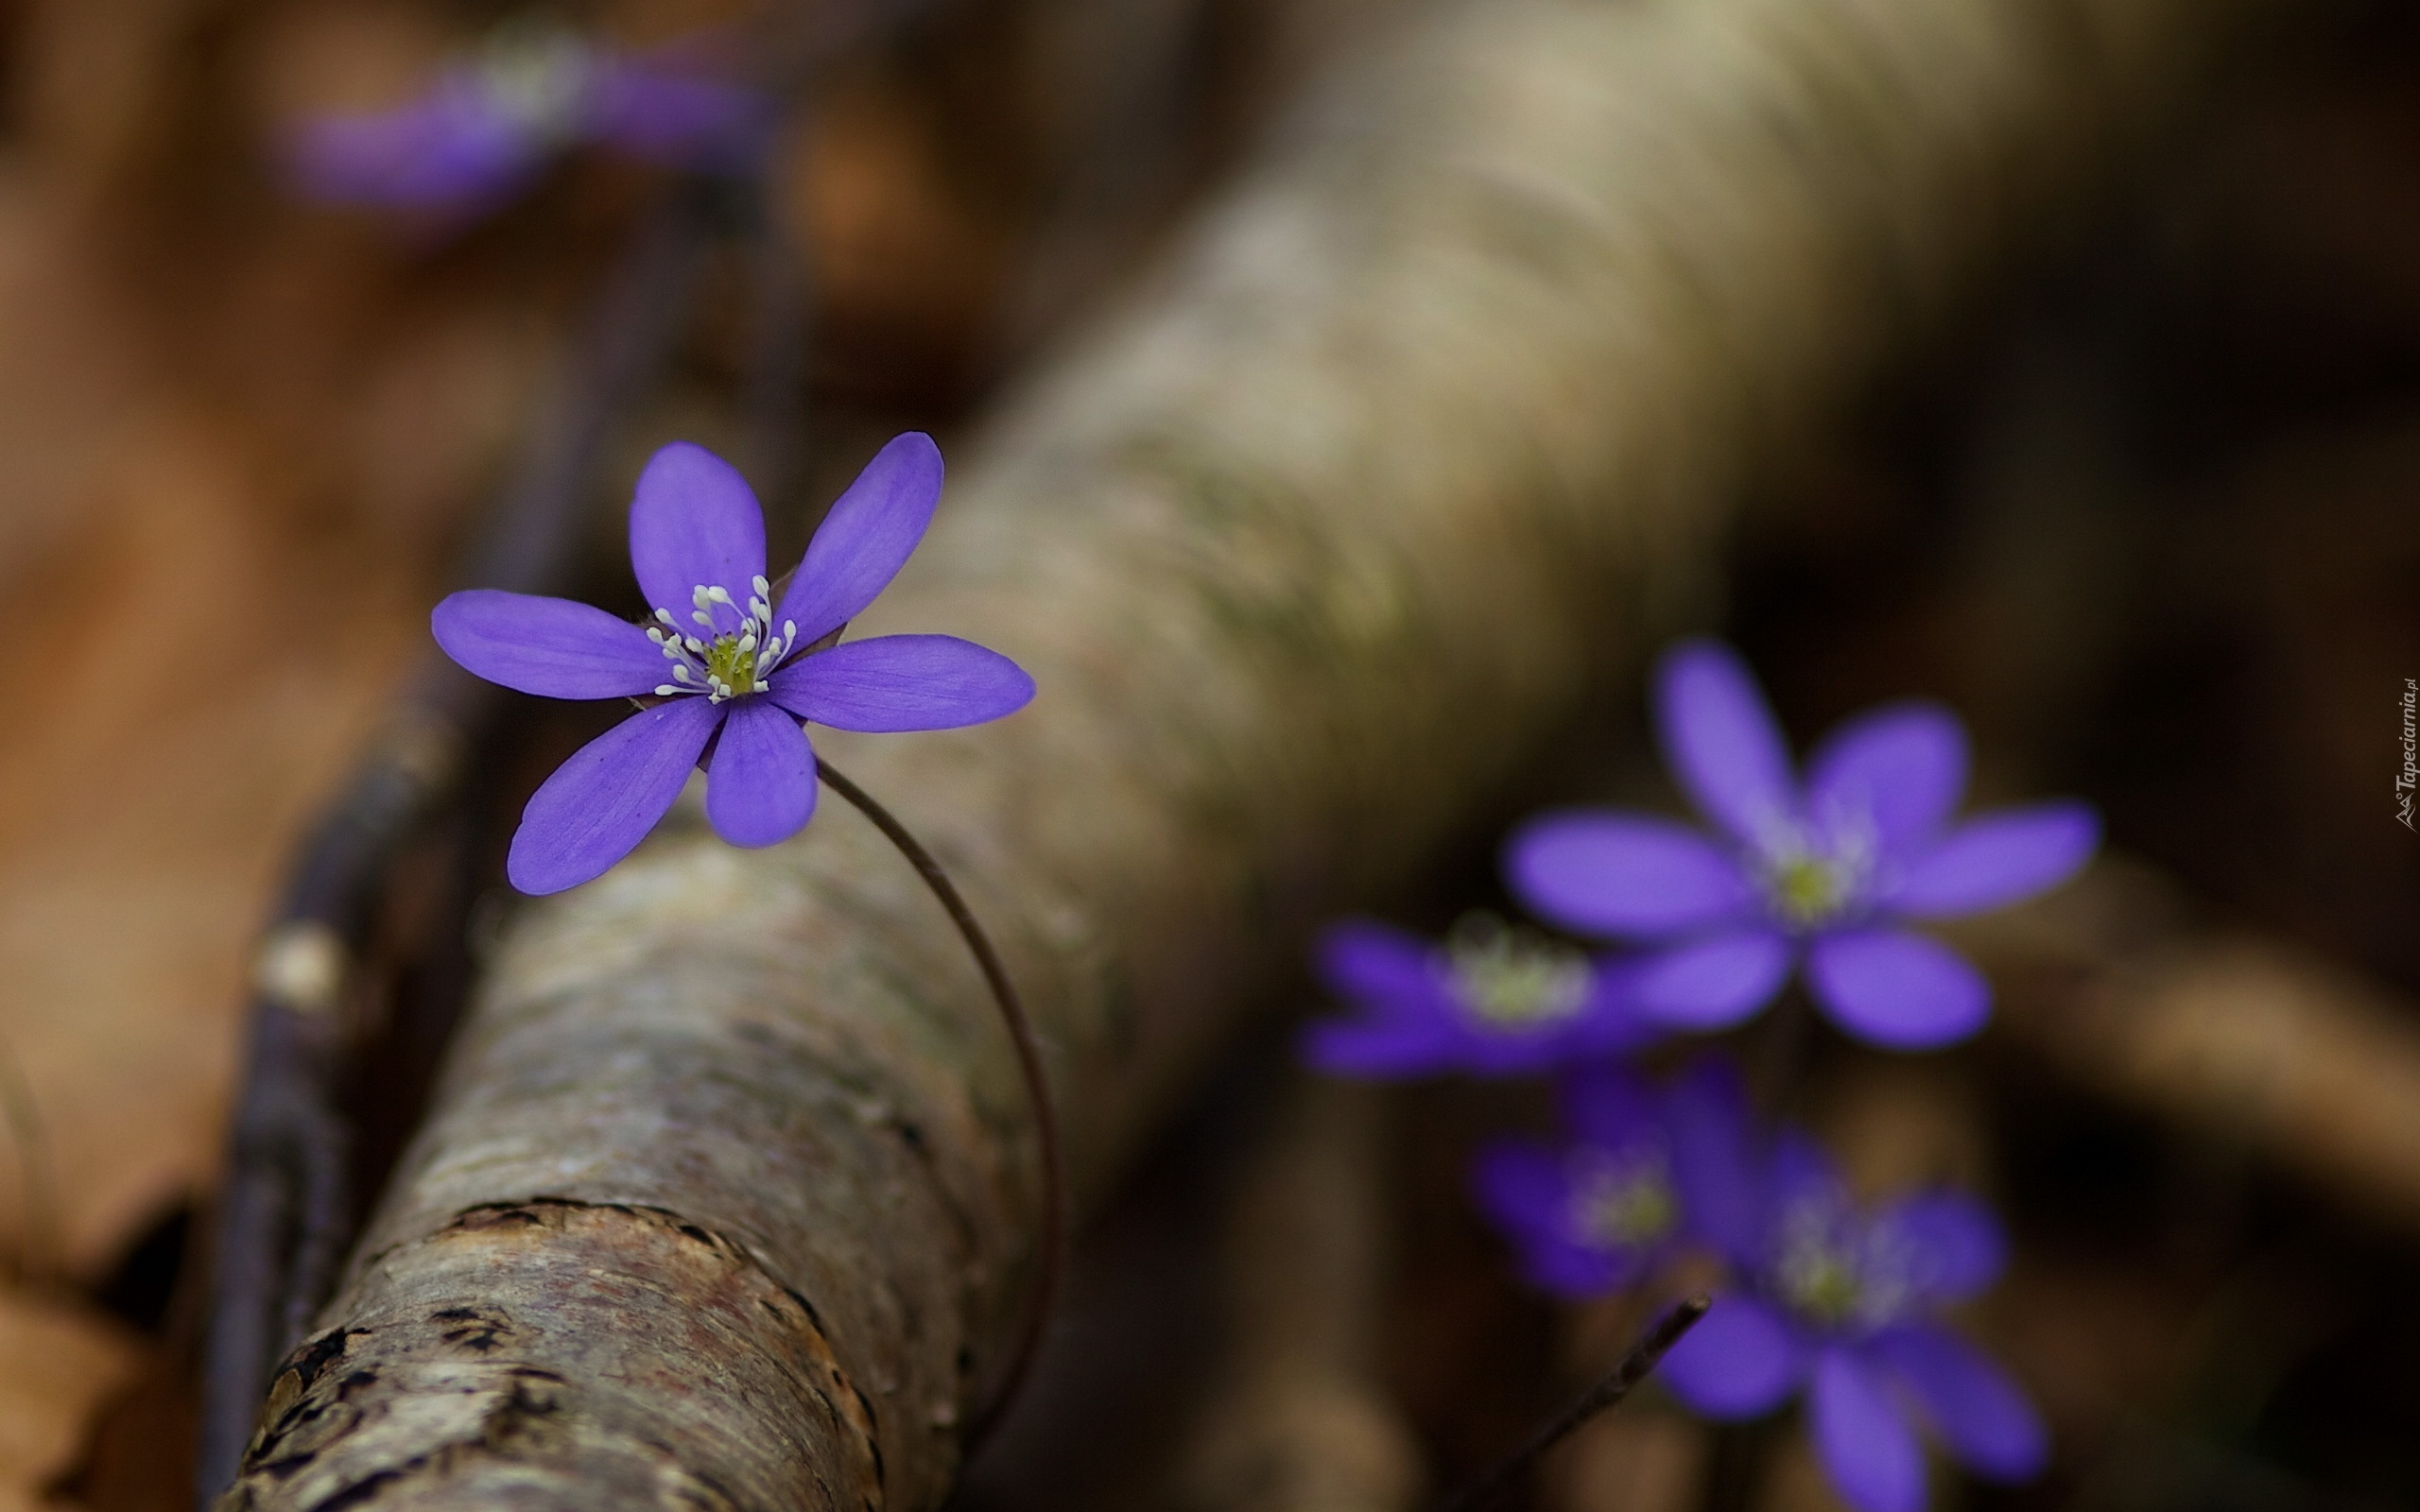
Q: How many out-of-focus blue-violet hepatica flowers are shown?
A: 5